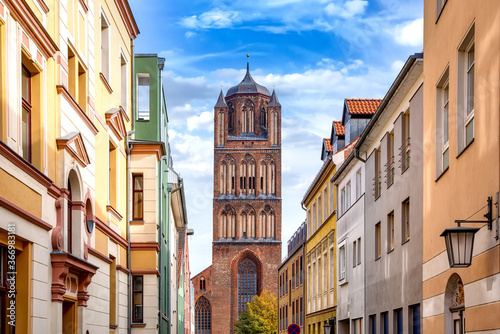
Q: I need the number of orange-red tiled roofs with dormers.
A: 3